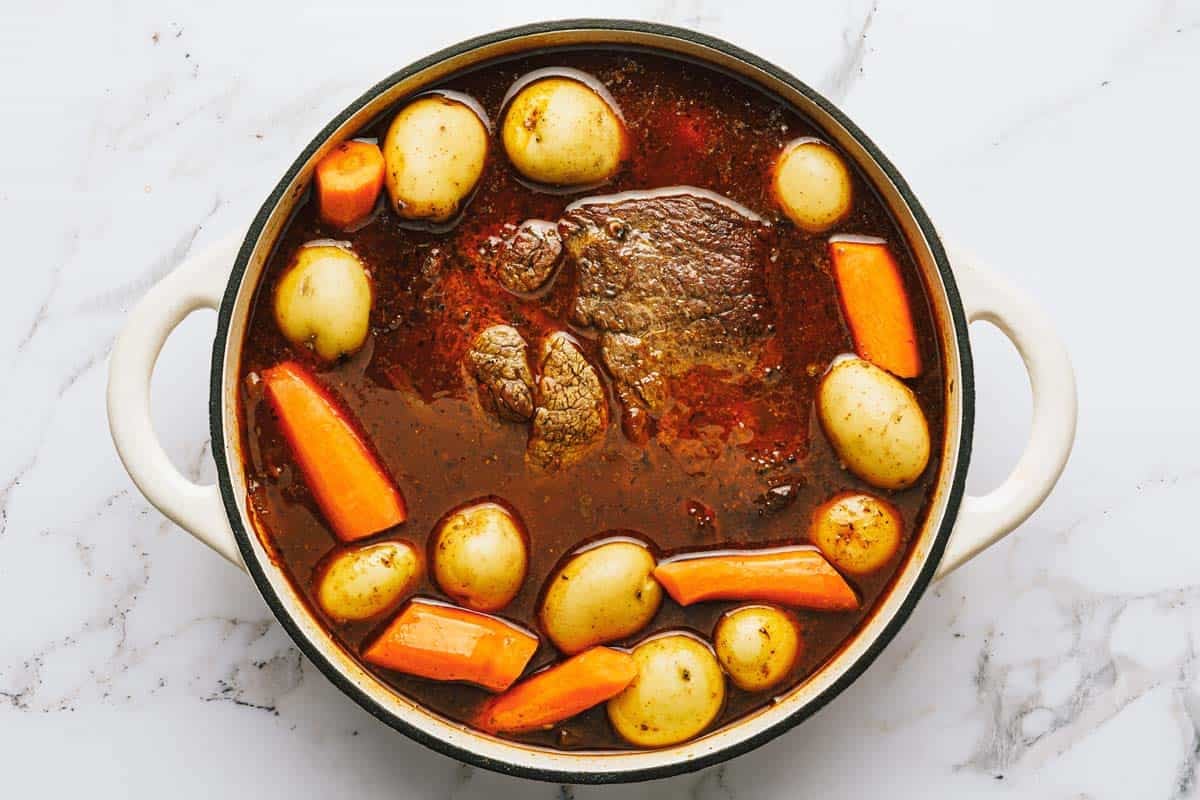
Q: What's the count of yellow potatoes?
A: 11